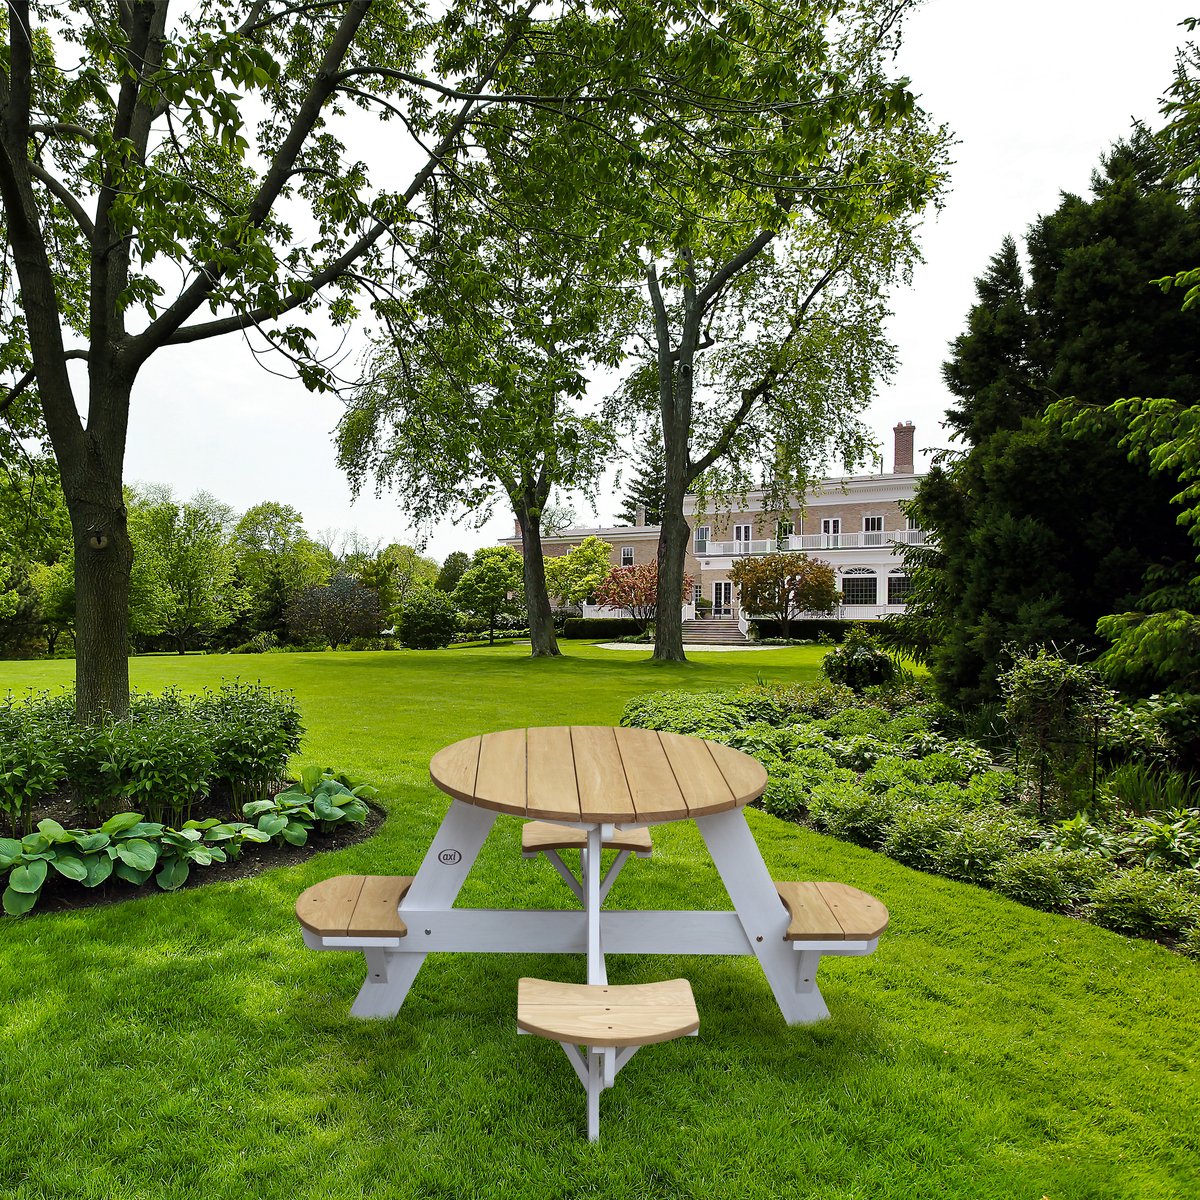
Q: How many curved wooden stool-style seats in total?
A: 4